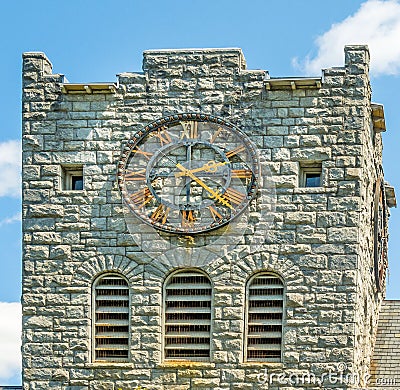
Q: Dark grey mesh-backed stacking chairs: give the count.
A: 0